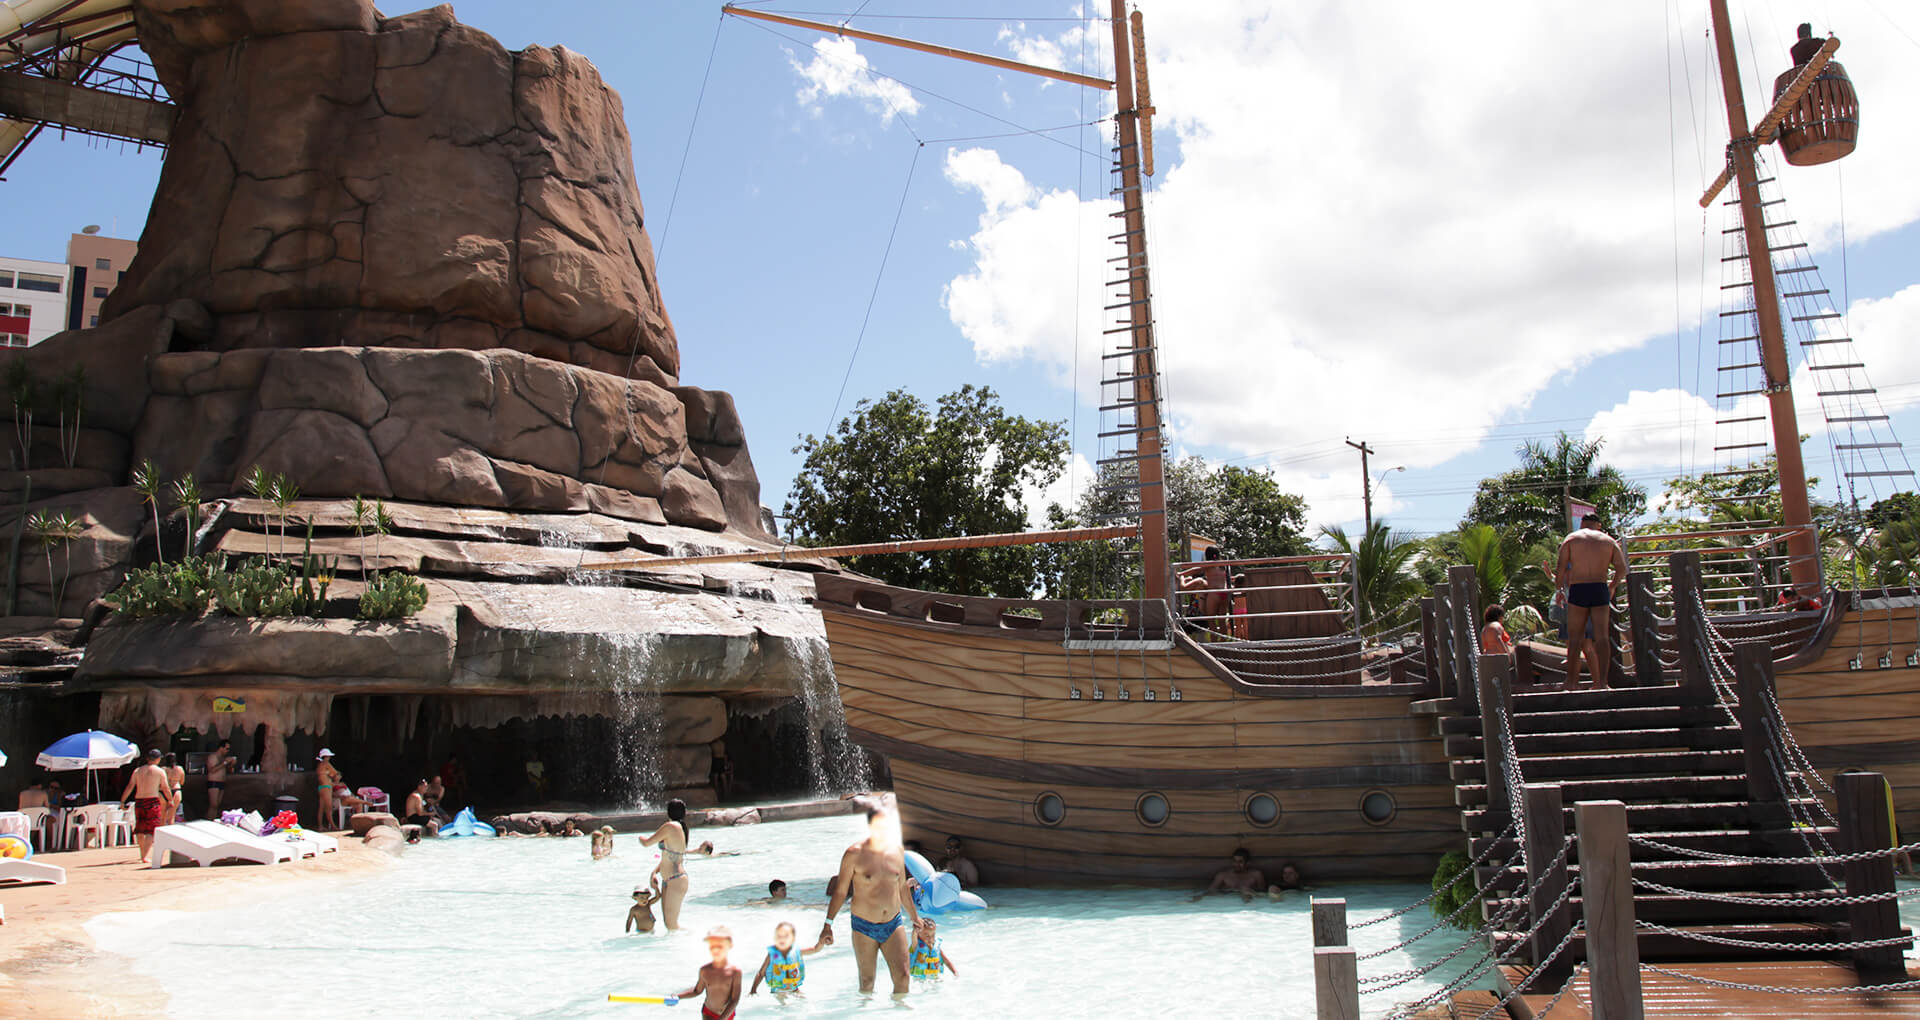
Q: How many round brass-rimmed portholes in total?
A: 4